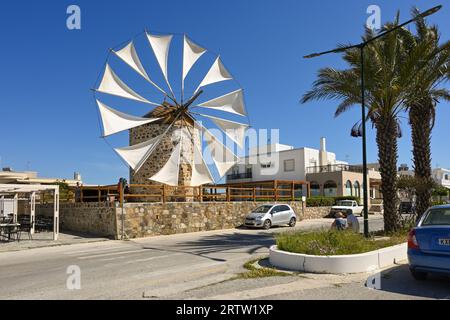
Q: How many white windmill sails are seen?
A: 12